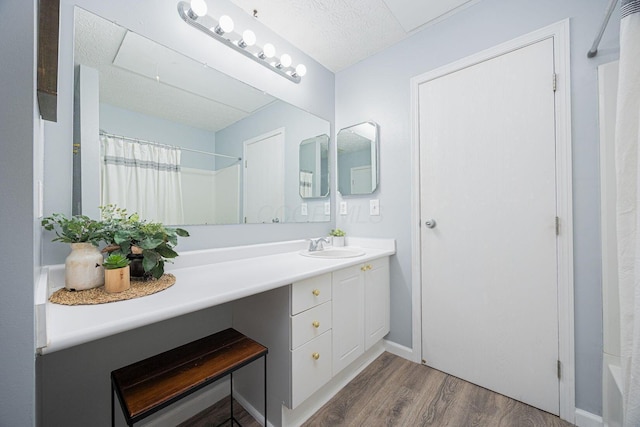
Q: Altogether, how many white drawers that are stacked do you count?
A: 3